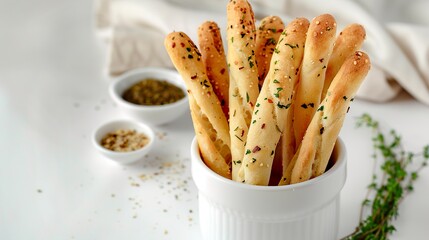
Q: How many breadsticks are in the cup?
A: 8